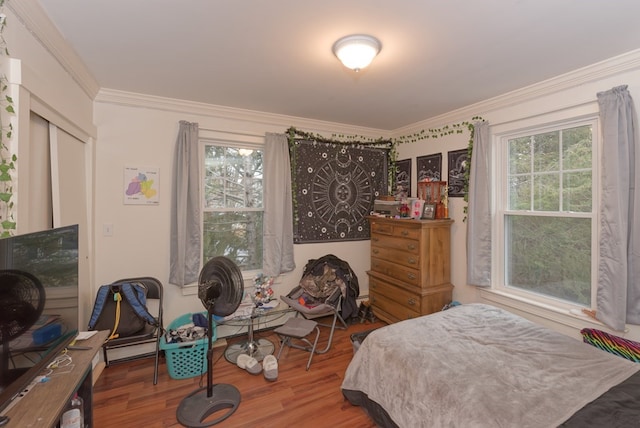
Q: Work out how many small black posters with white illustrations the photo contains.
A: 3